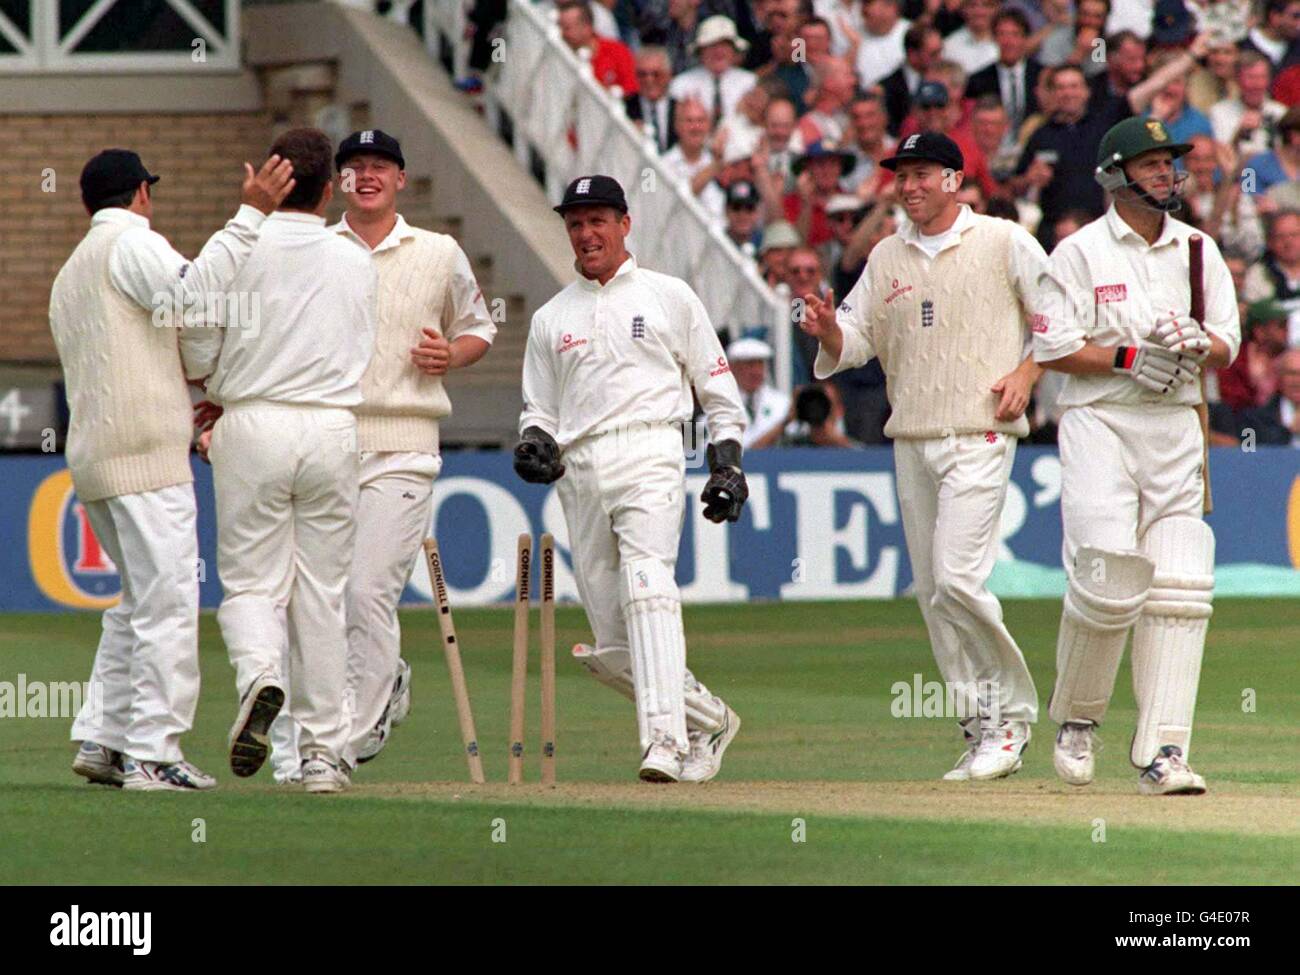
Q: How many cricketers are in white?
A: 6